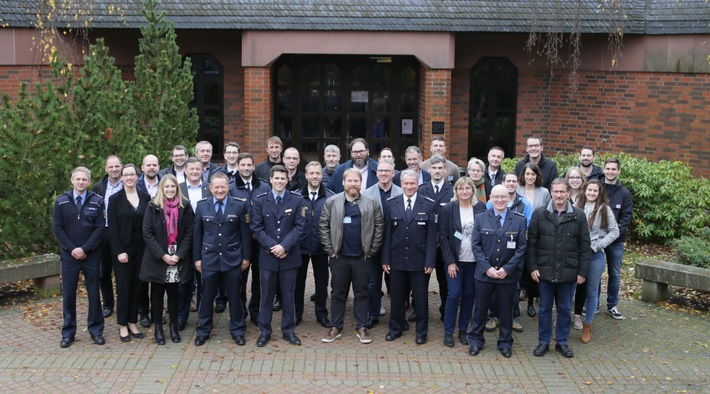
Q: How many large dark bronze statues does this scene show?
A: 0